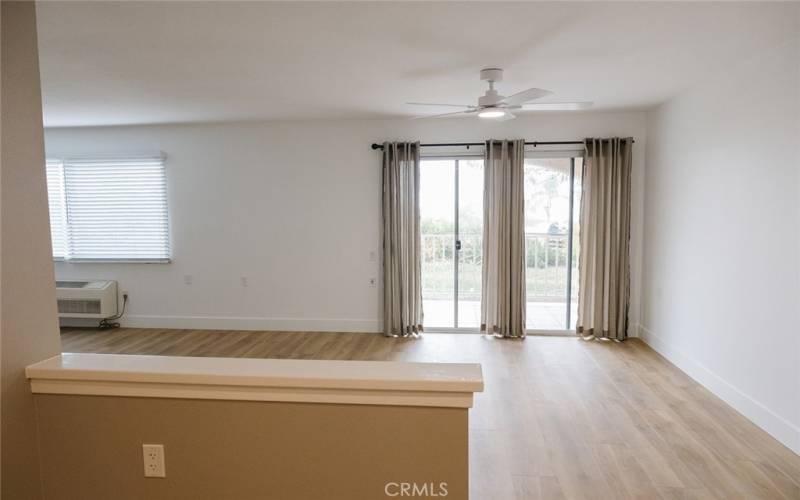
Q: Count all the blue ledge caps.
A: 0